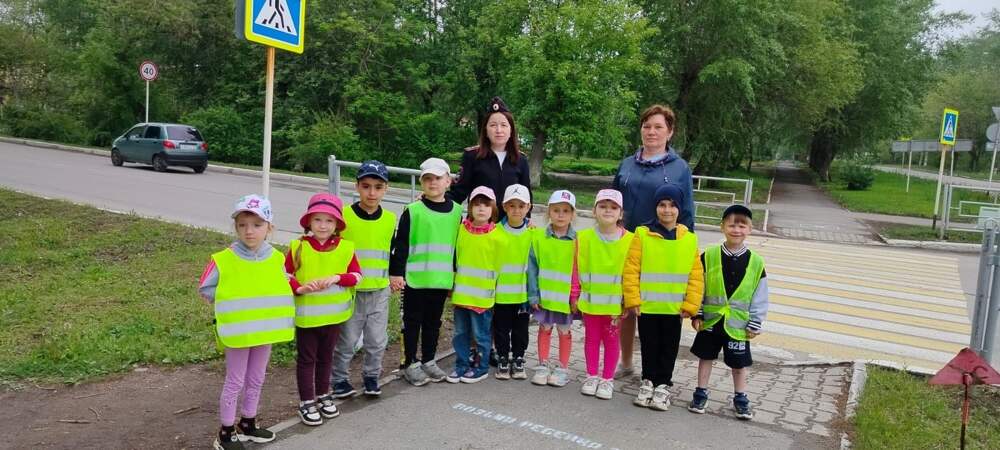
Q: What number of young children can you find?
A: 10